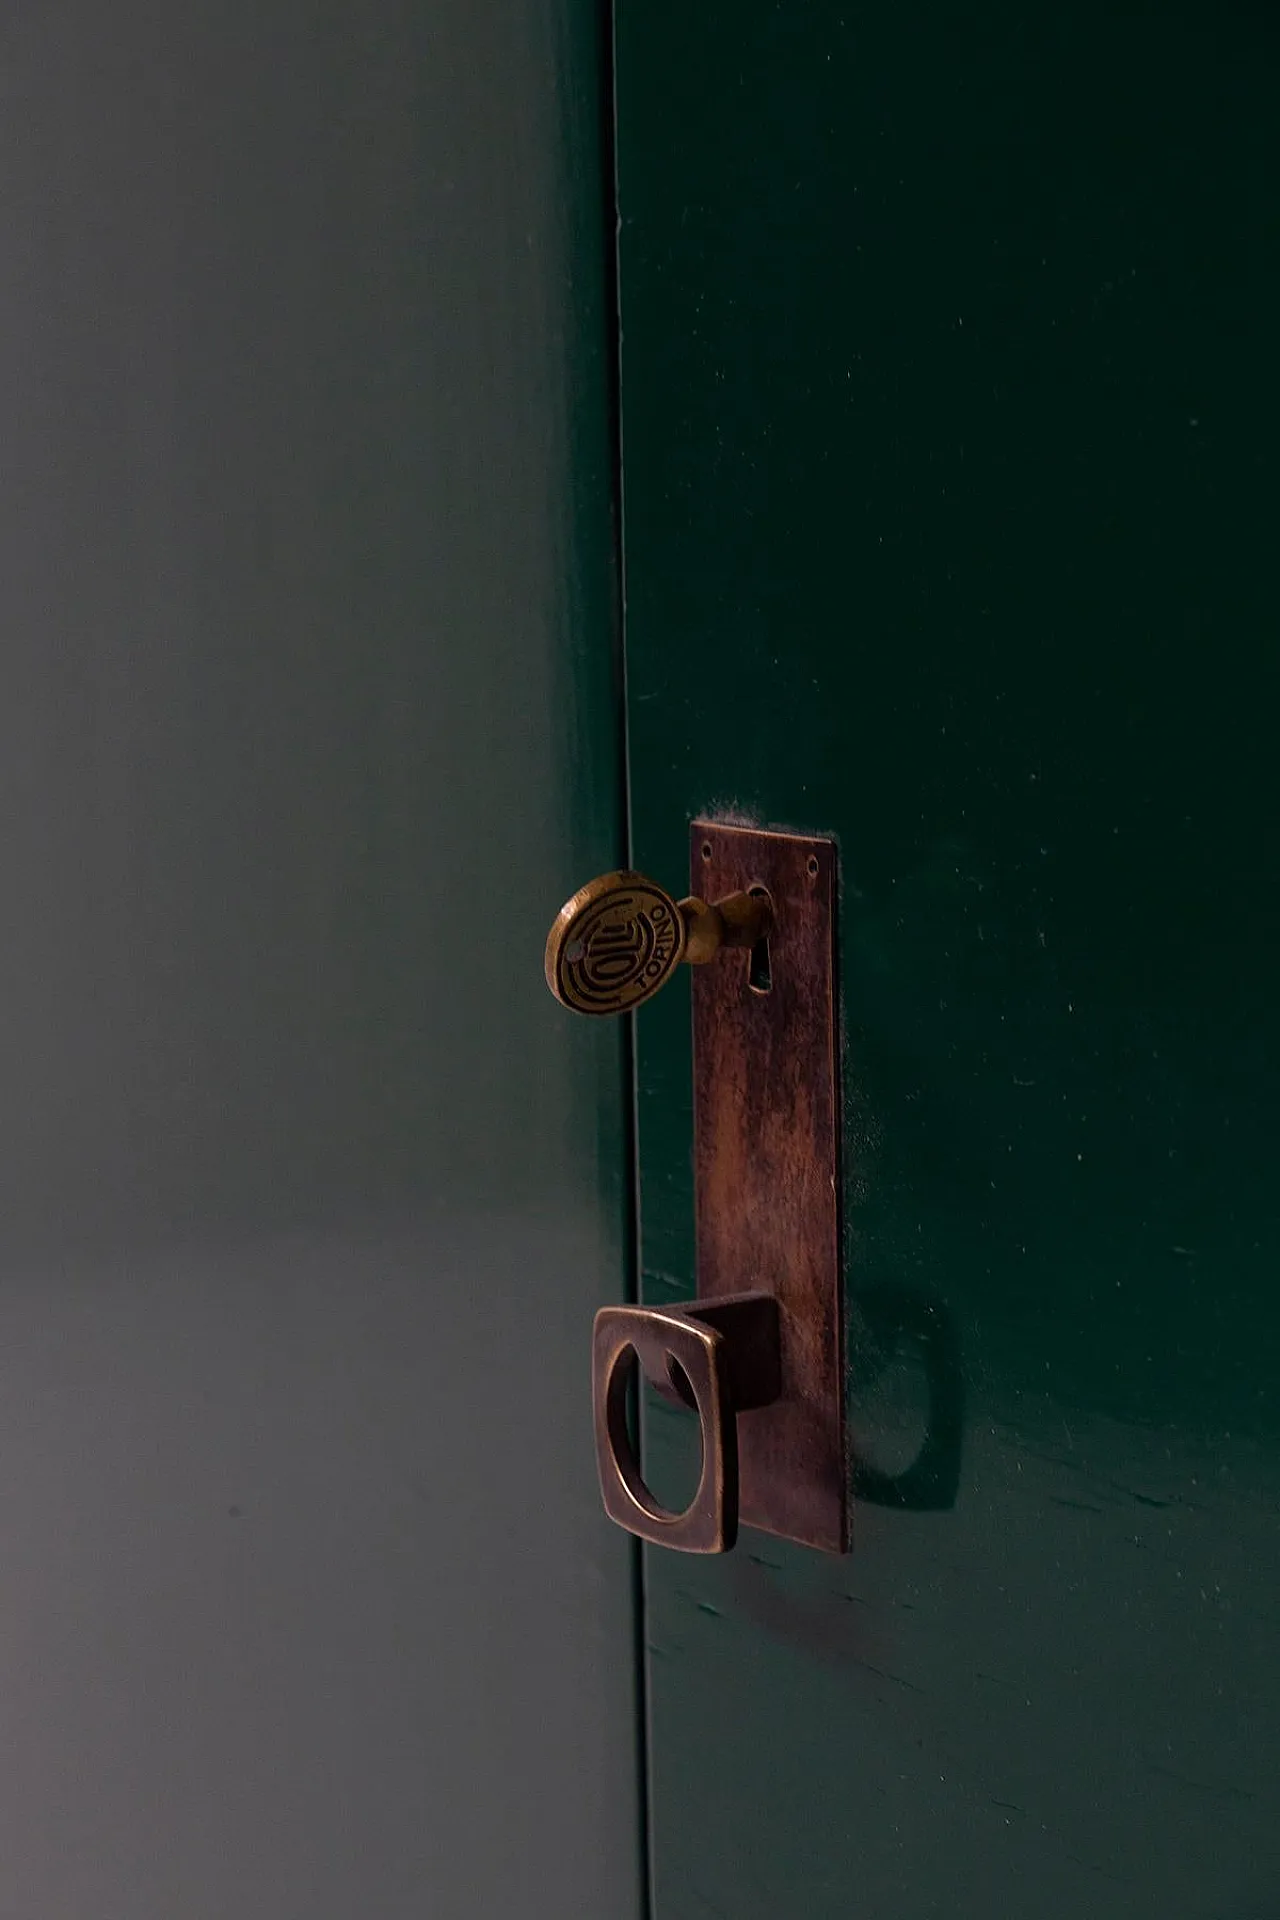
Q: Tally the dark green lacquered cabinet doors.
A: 2